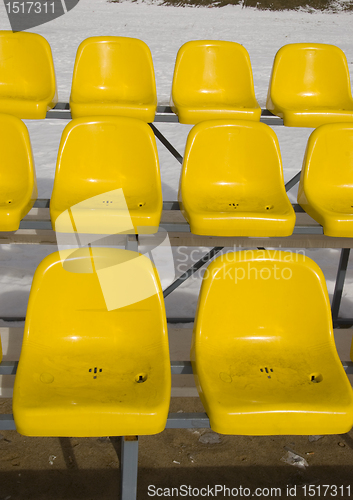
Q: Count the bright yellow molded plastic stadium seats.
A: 10